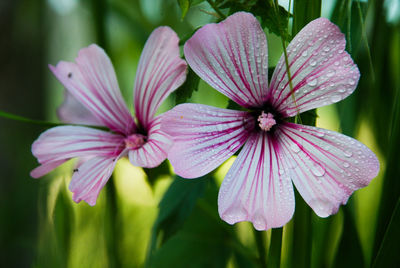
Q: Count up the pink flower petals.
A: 10